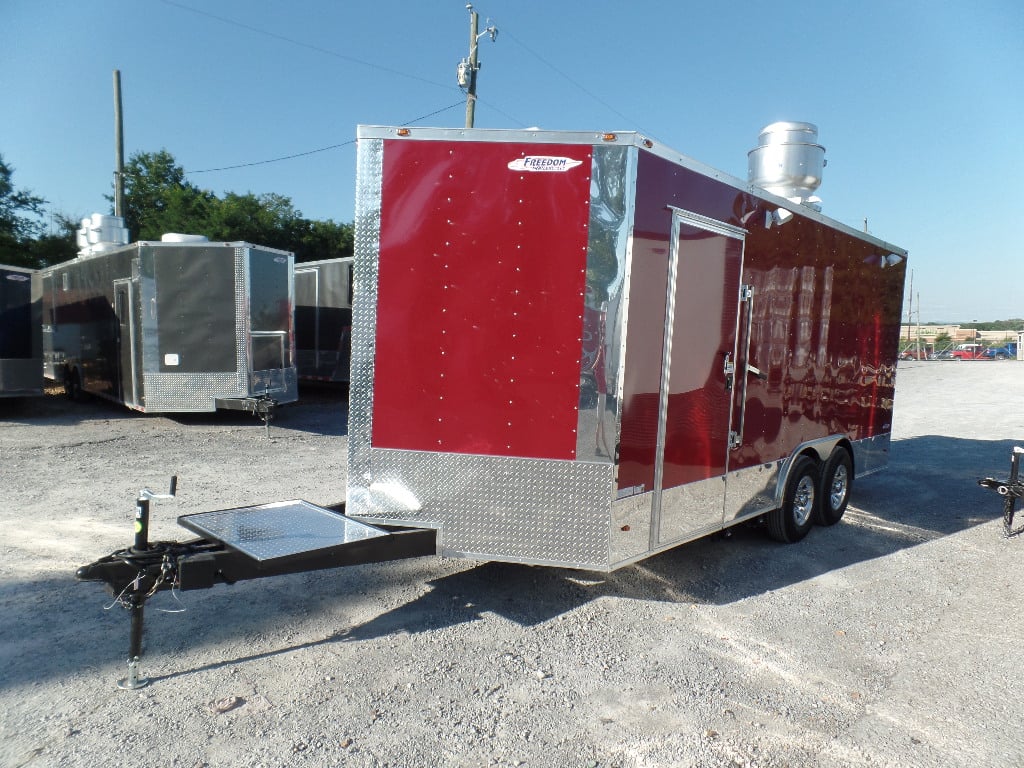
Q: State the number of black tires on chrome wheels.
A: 2